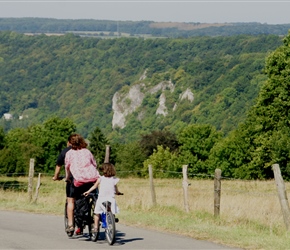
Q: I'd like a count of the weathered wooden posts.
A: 7